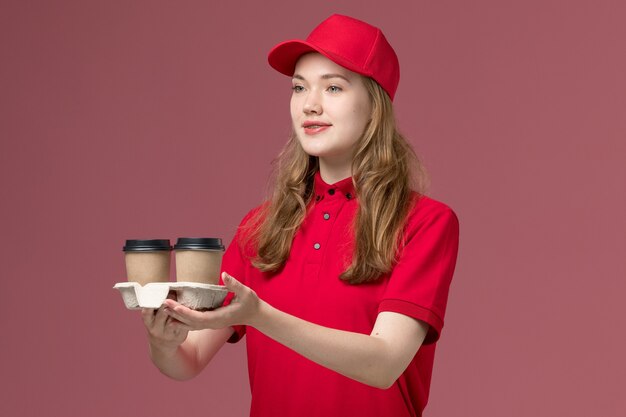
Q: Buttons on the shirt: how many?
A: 5